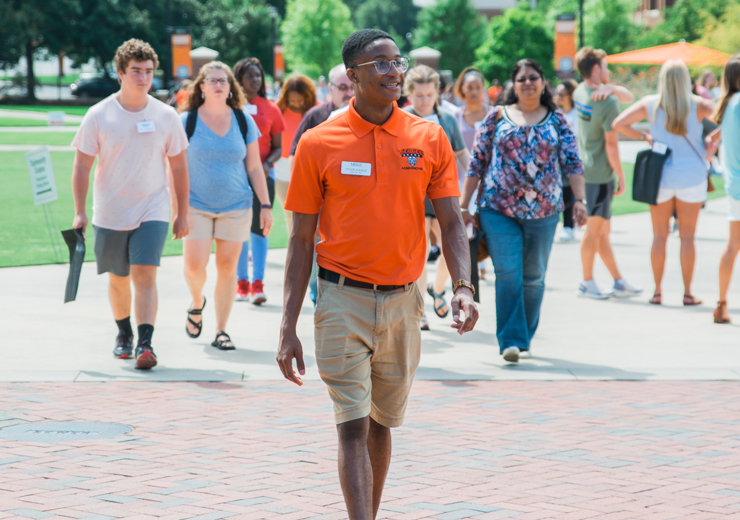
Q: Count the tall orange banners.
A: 3